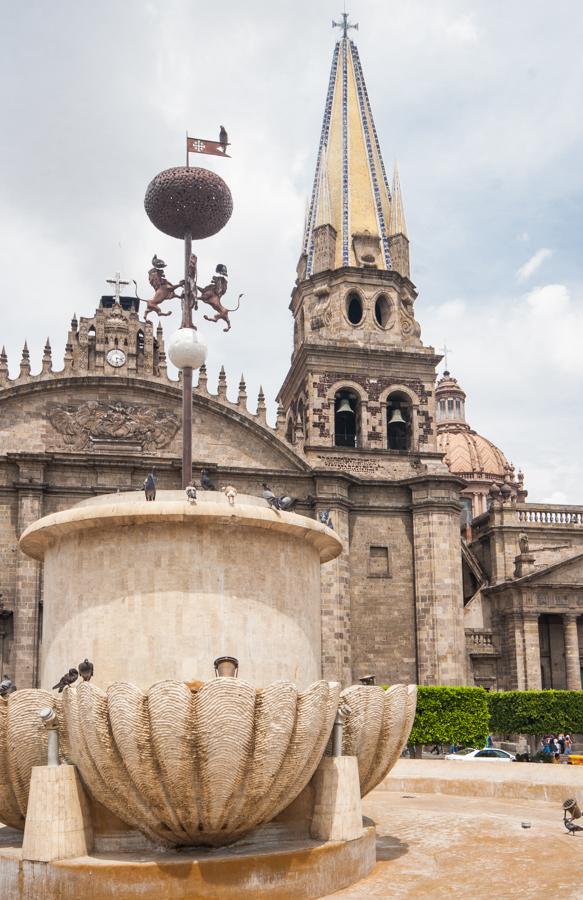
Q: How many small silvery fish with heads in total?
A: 0